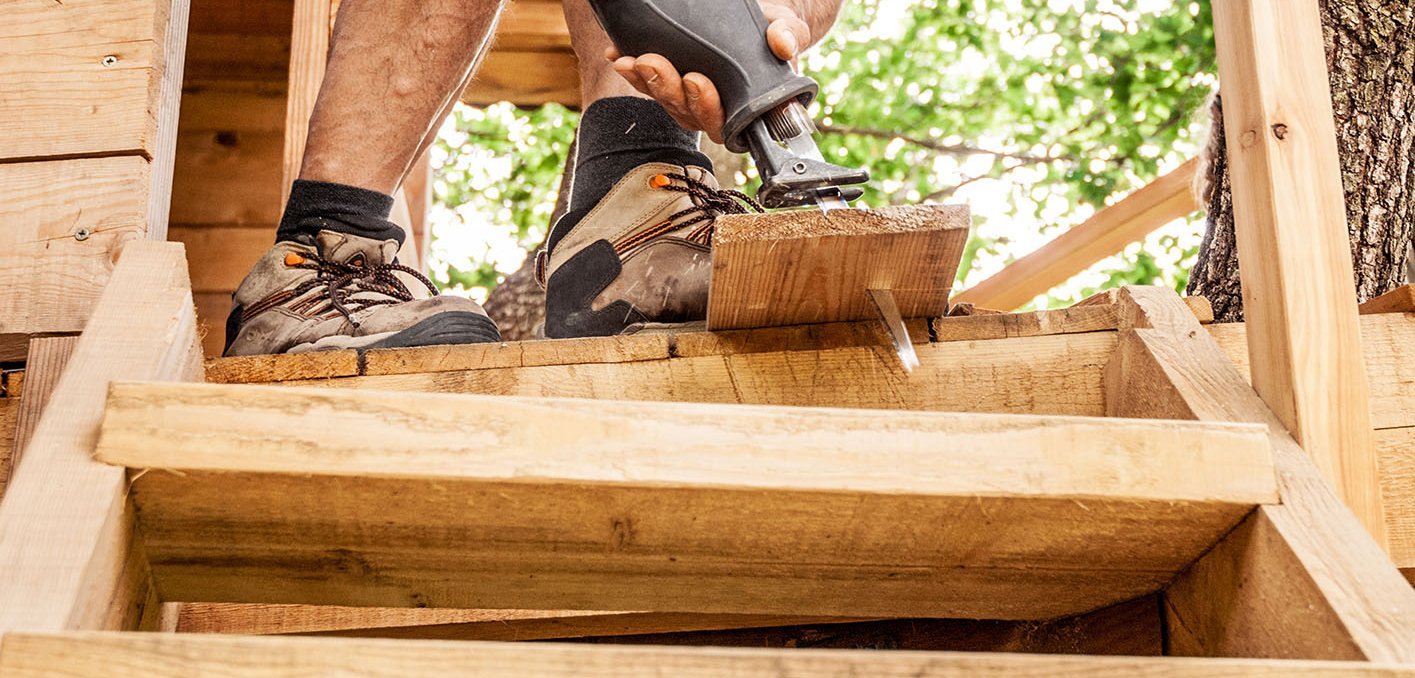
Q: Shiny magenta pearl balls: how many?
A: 0